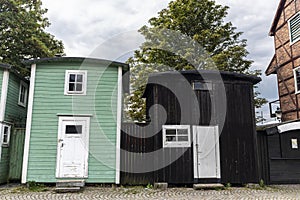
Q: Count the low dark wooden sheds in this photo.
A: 1